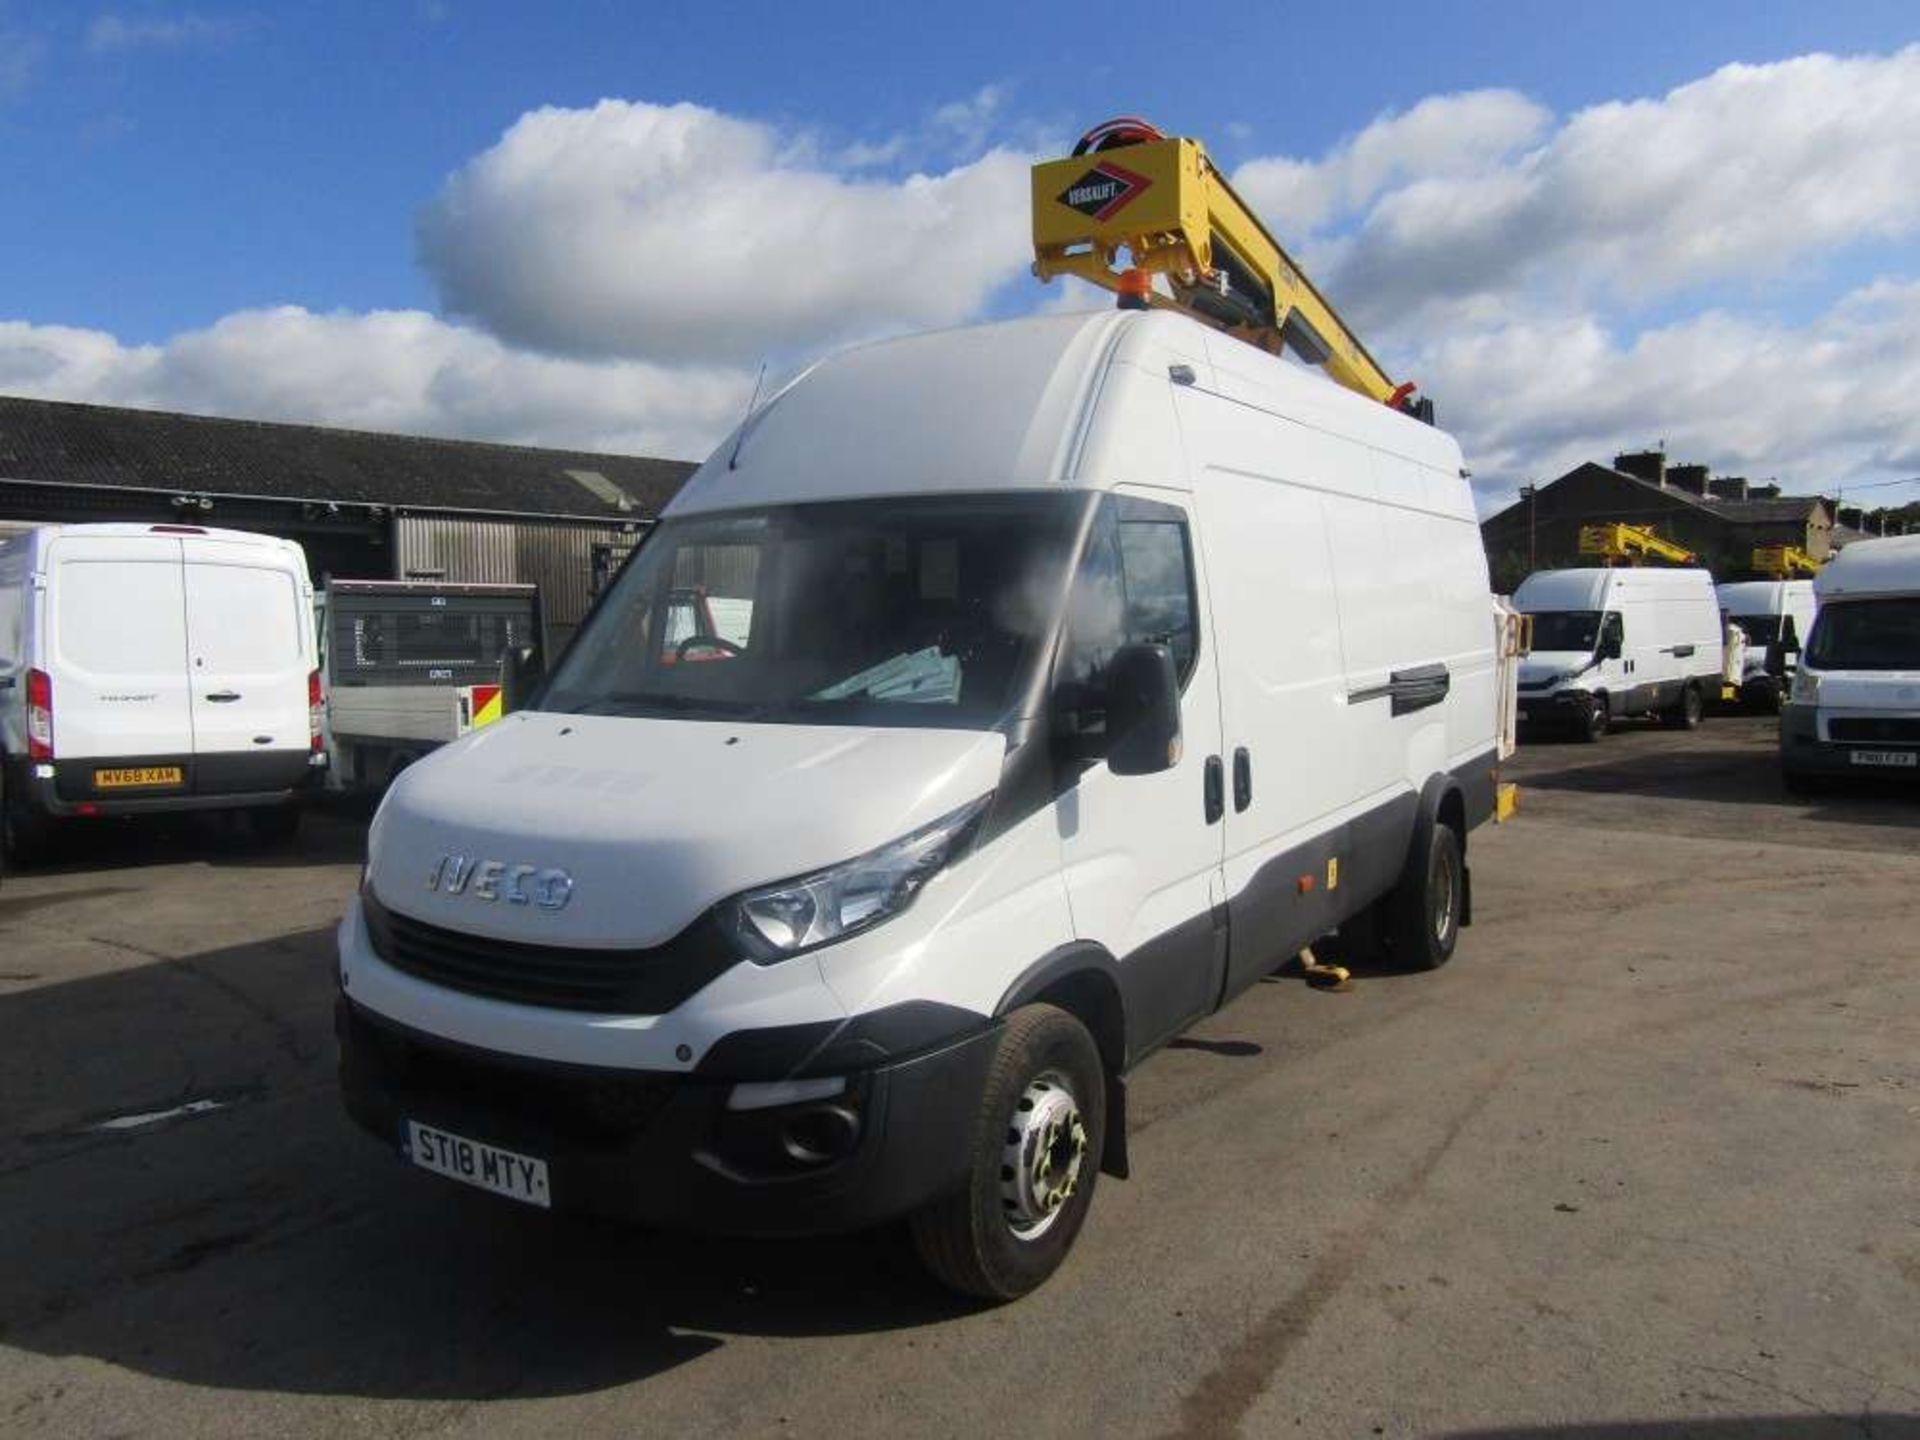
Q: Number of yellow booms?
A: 3